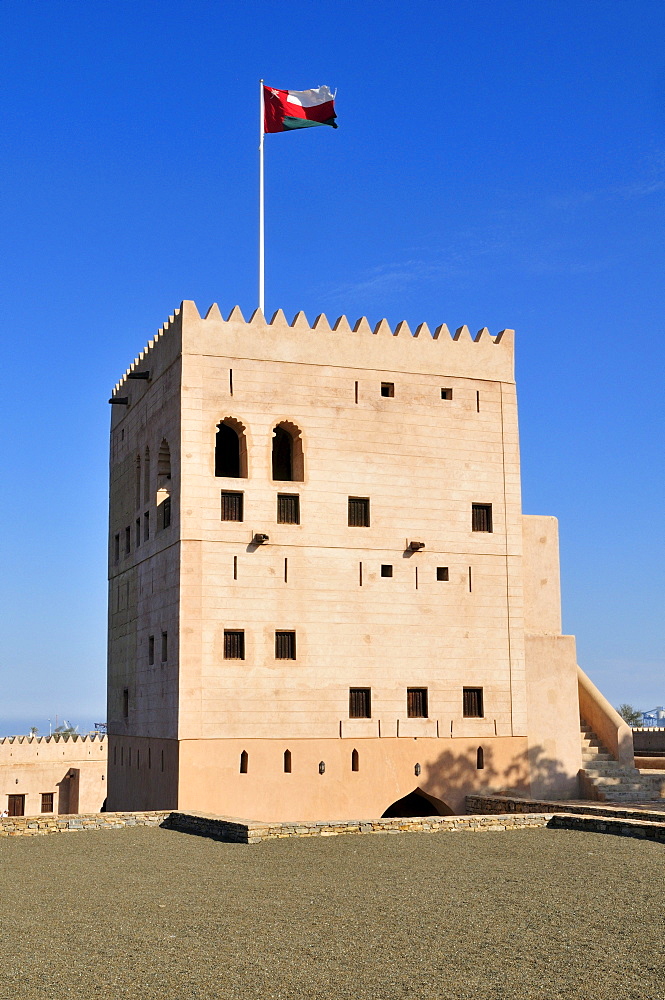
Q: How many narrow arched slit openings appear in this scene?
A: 4